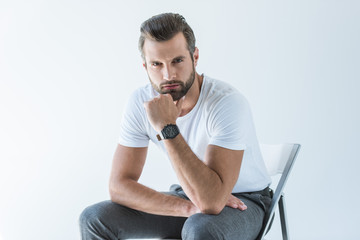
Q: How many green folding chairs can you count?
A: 0